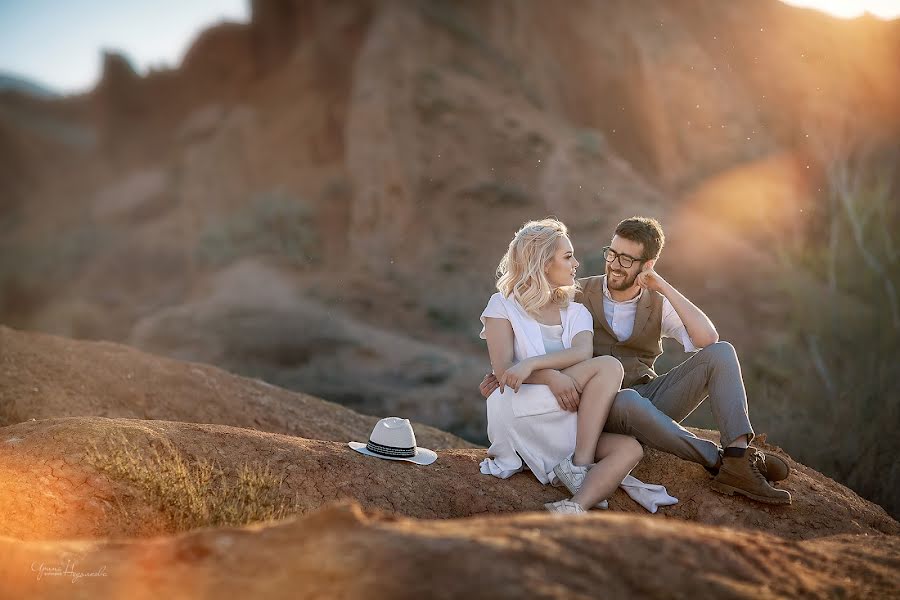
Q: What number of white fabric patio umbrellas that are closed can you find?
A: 0